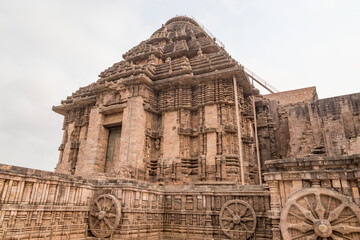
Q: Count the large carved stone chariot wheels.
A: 3